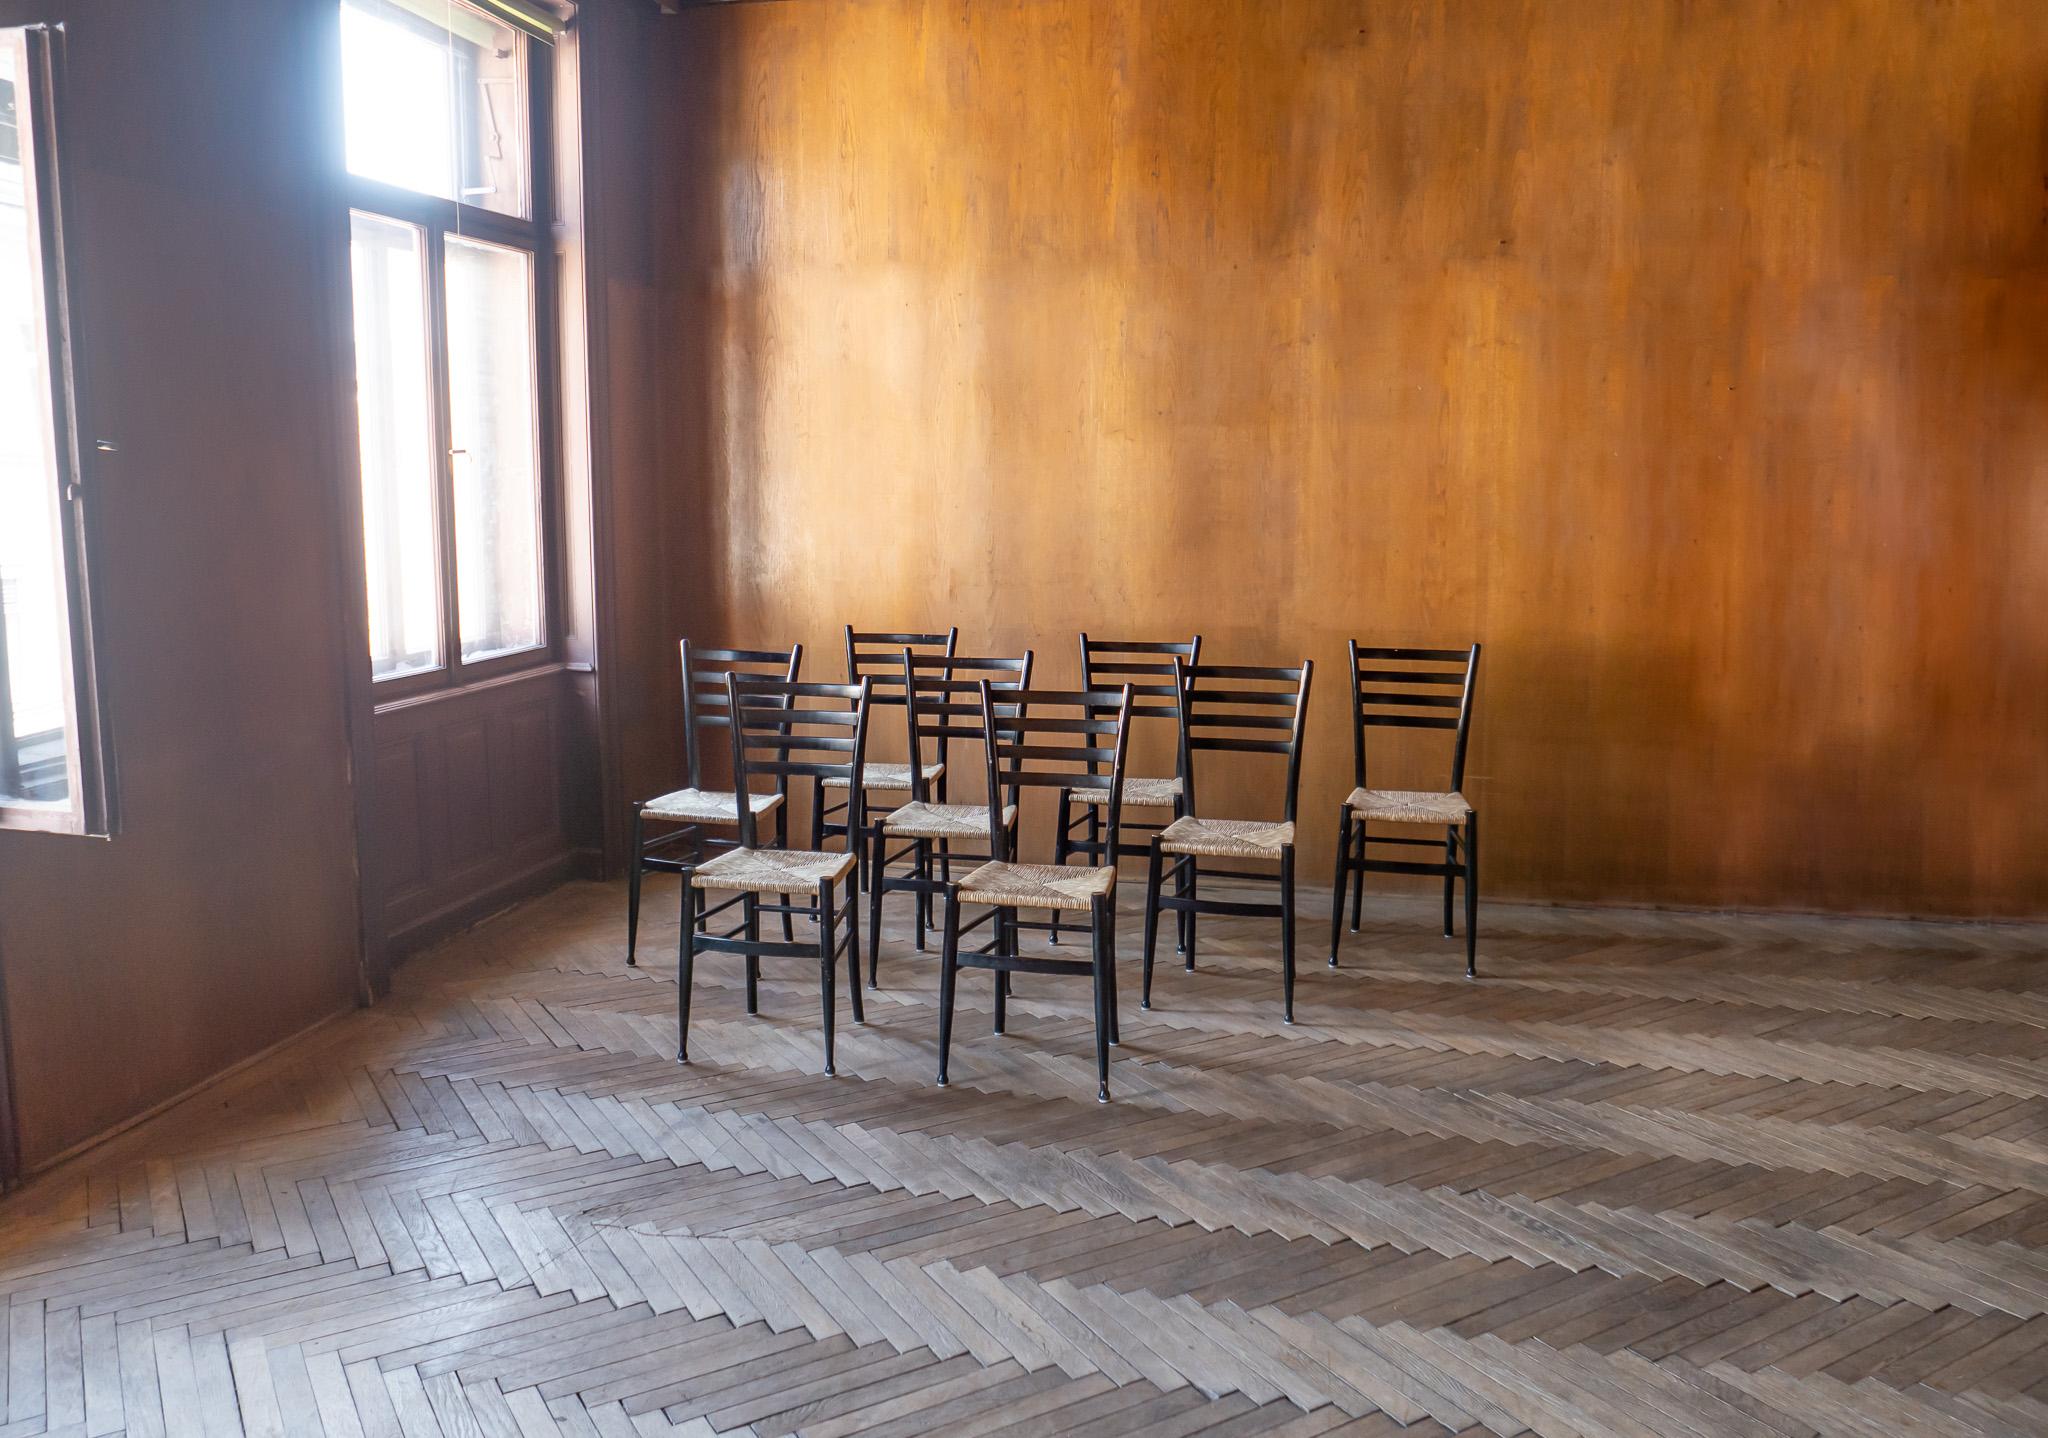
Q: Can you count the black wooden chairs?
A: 8